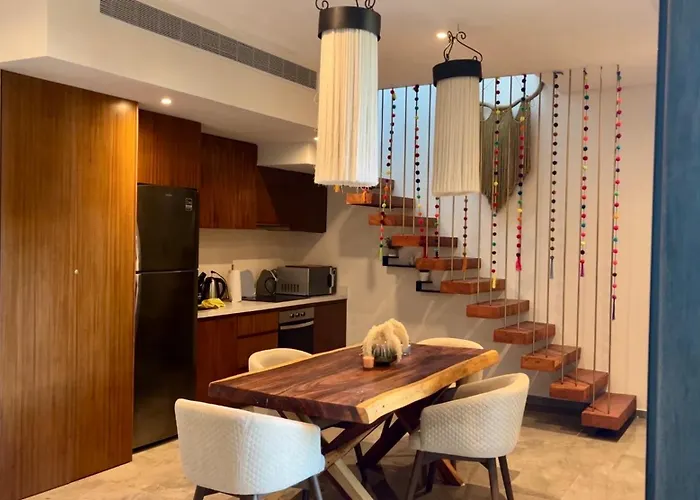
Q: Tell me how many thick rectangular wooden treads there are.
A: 11